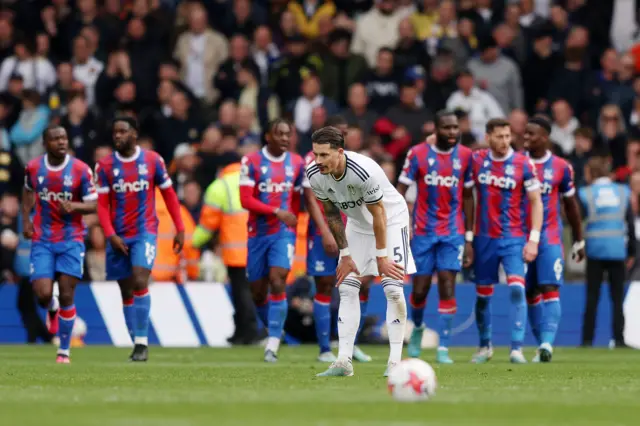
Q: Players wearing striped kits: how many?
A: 7